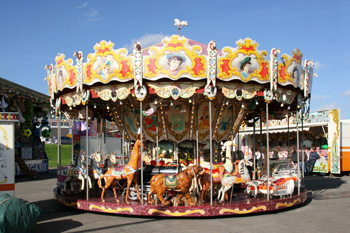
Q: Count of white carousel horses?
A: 4